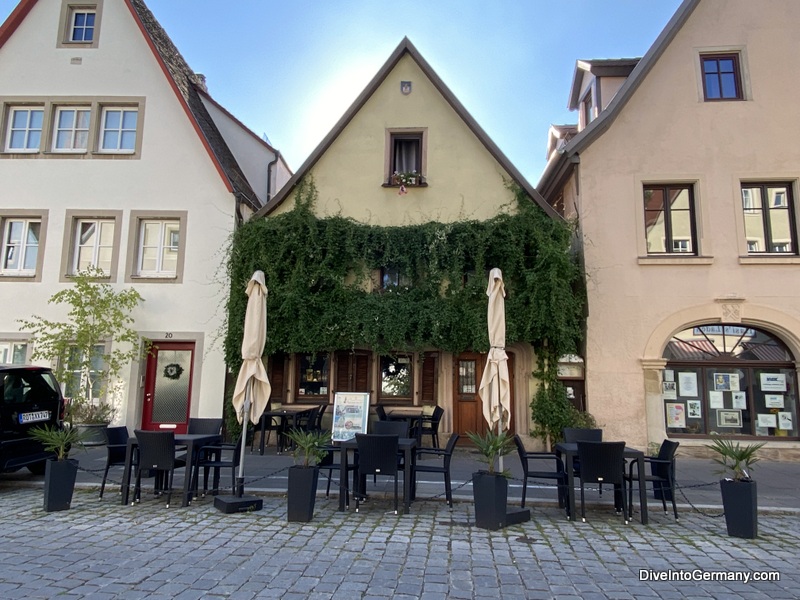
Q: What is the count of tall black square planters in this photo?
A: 4